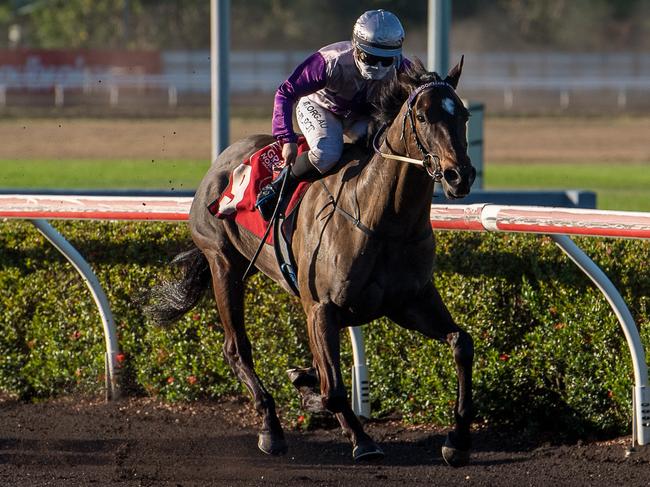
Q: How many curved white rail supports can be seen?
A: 3